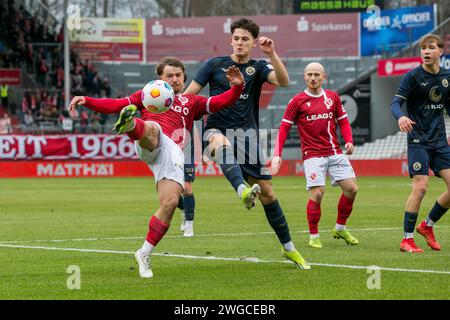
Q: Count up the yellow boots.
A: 4